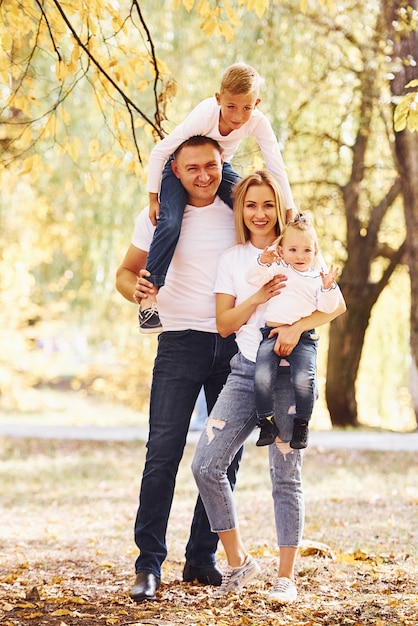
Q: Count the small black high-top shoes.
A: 2